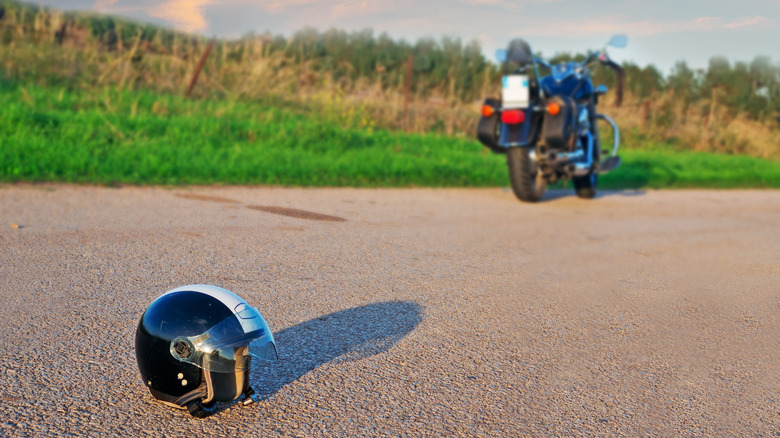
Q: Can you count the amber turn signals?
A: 2